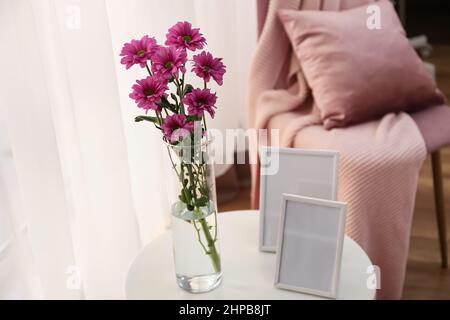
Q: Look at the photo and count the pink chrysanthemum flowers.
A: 7